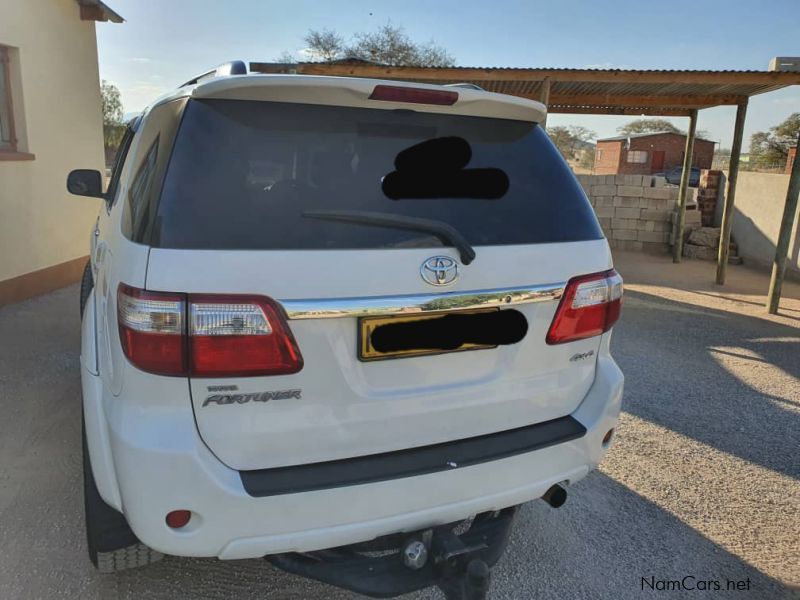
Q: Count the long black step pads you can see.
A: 1